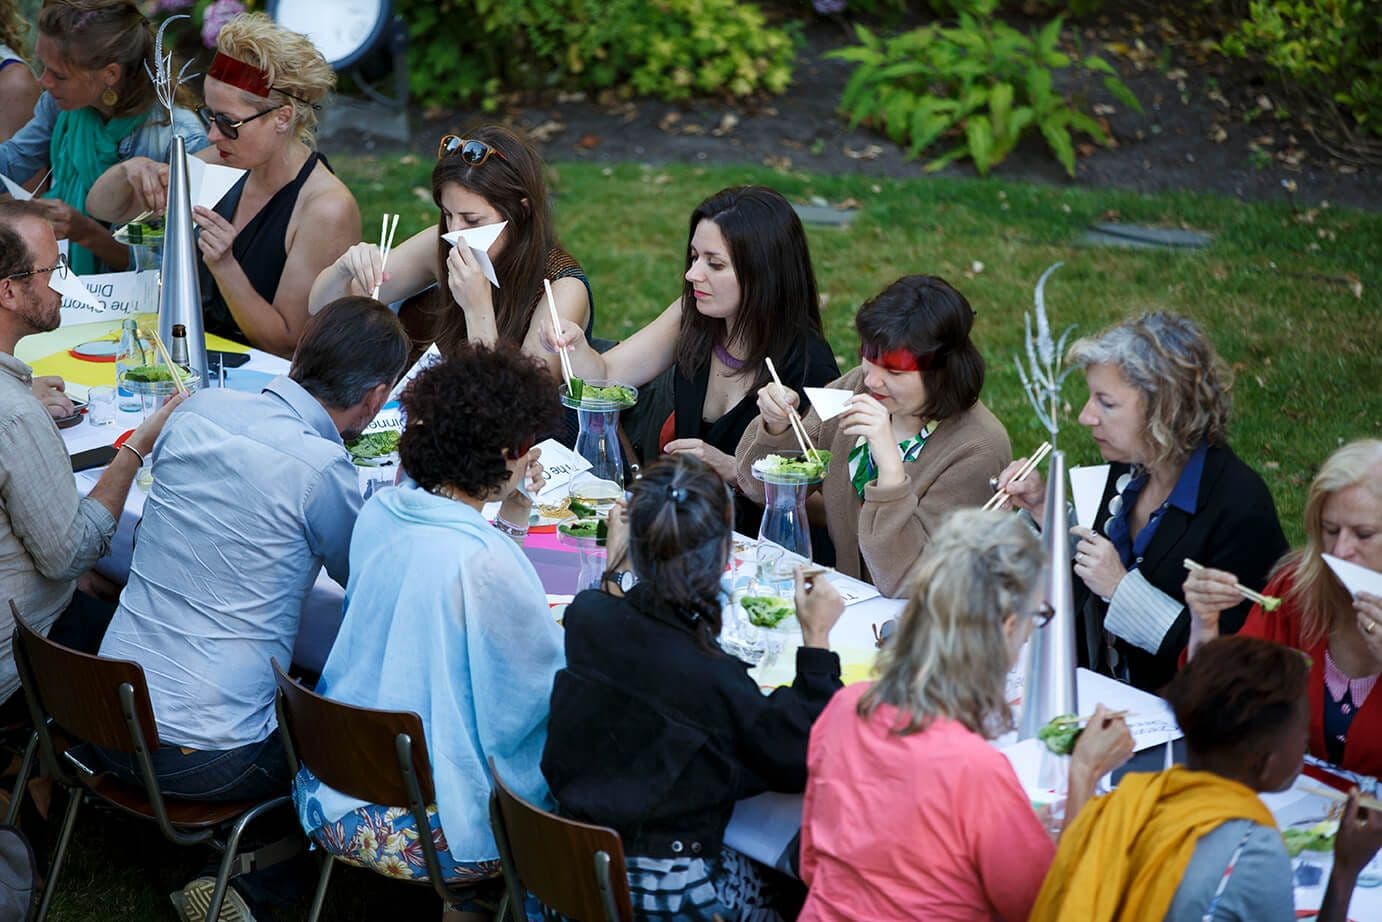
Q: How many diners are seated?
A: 14